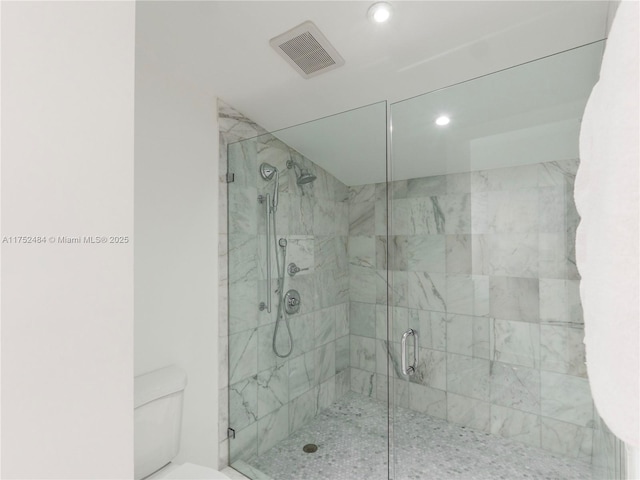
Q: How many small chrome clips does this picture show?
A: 2